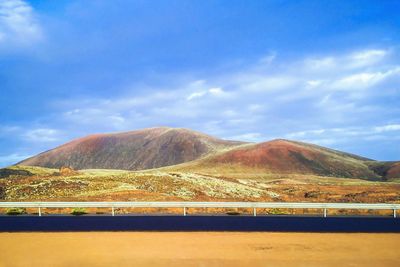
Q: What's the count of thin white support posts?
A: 6